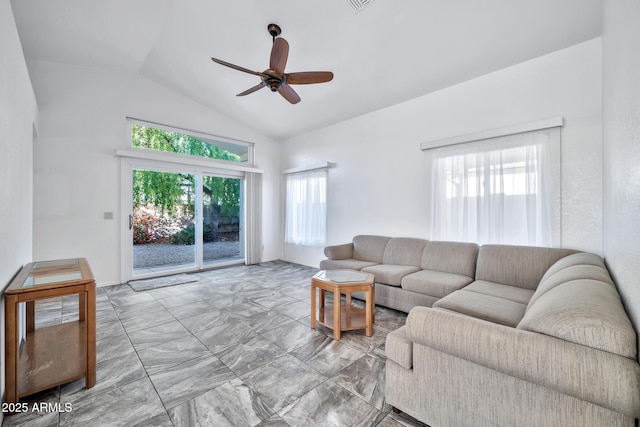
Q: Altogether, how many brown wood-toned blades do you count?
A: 5